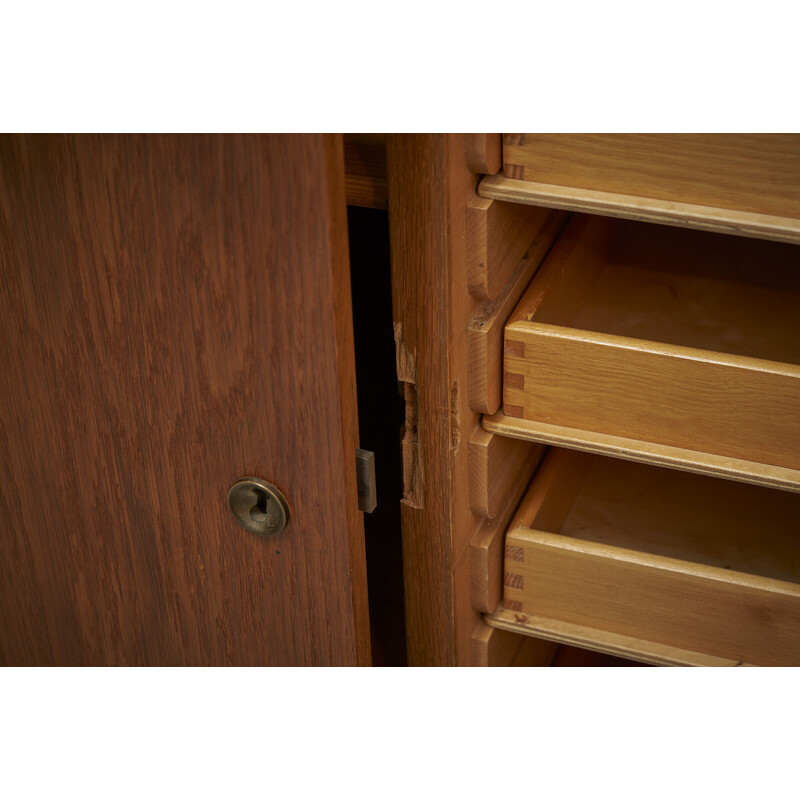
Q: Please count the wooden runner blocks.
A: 6